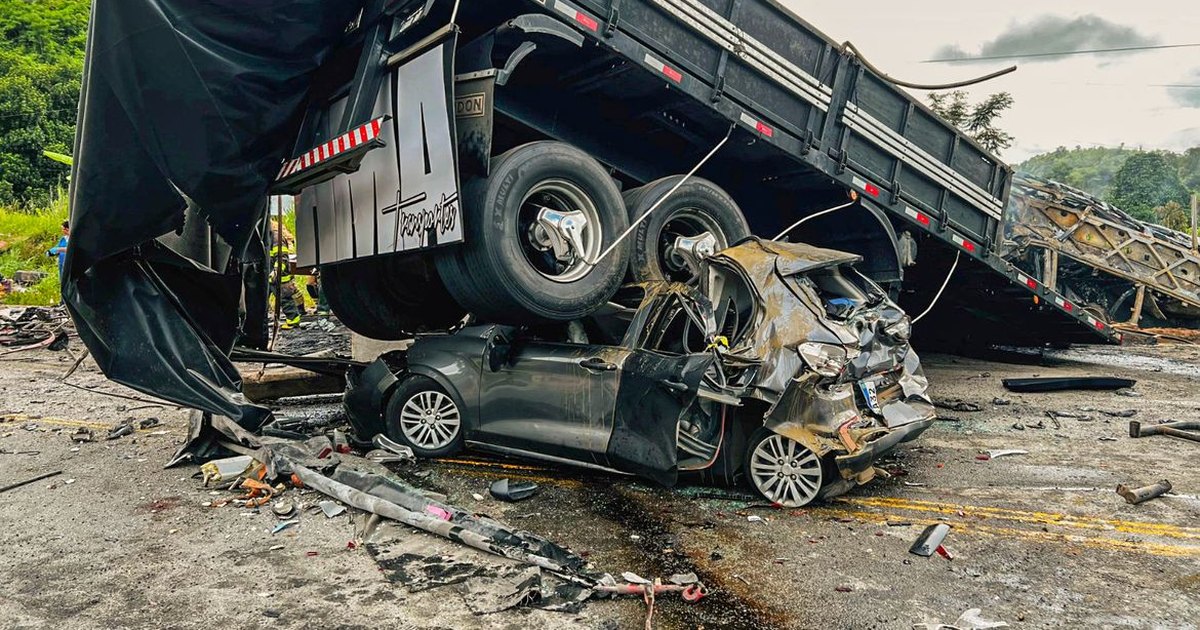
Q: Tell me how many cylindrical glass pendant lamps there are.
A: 0